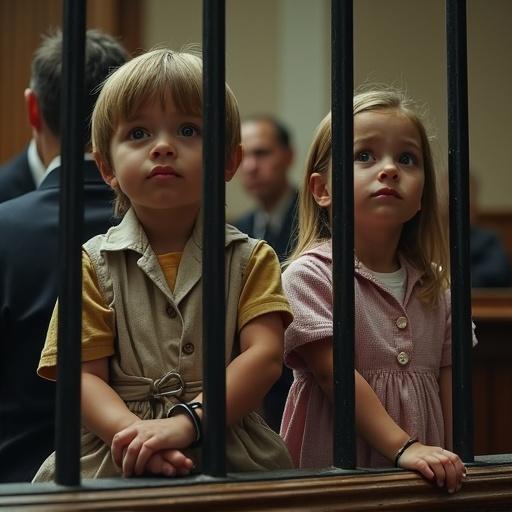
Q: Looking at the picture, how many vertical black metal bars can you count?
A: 4